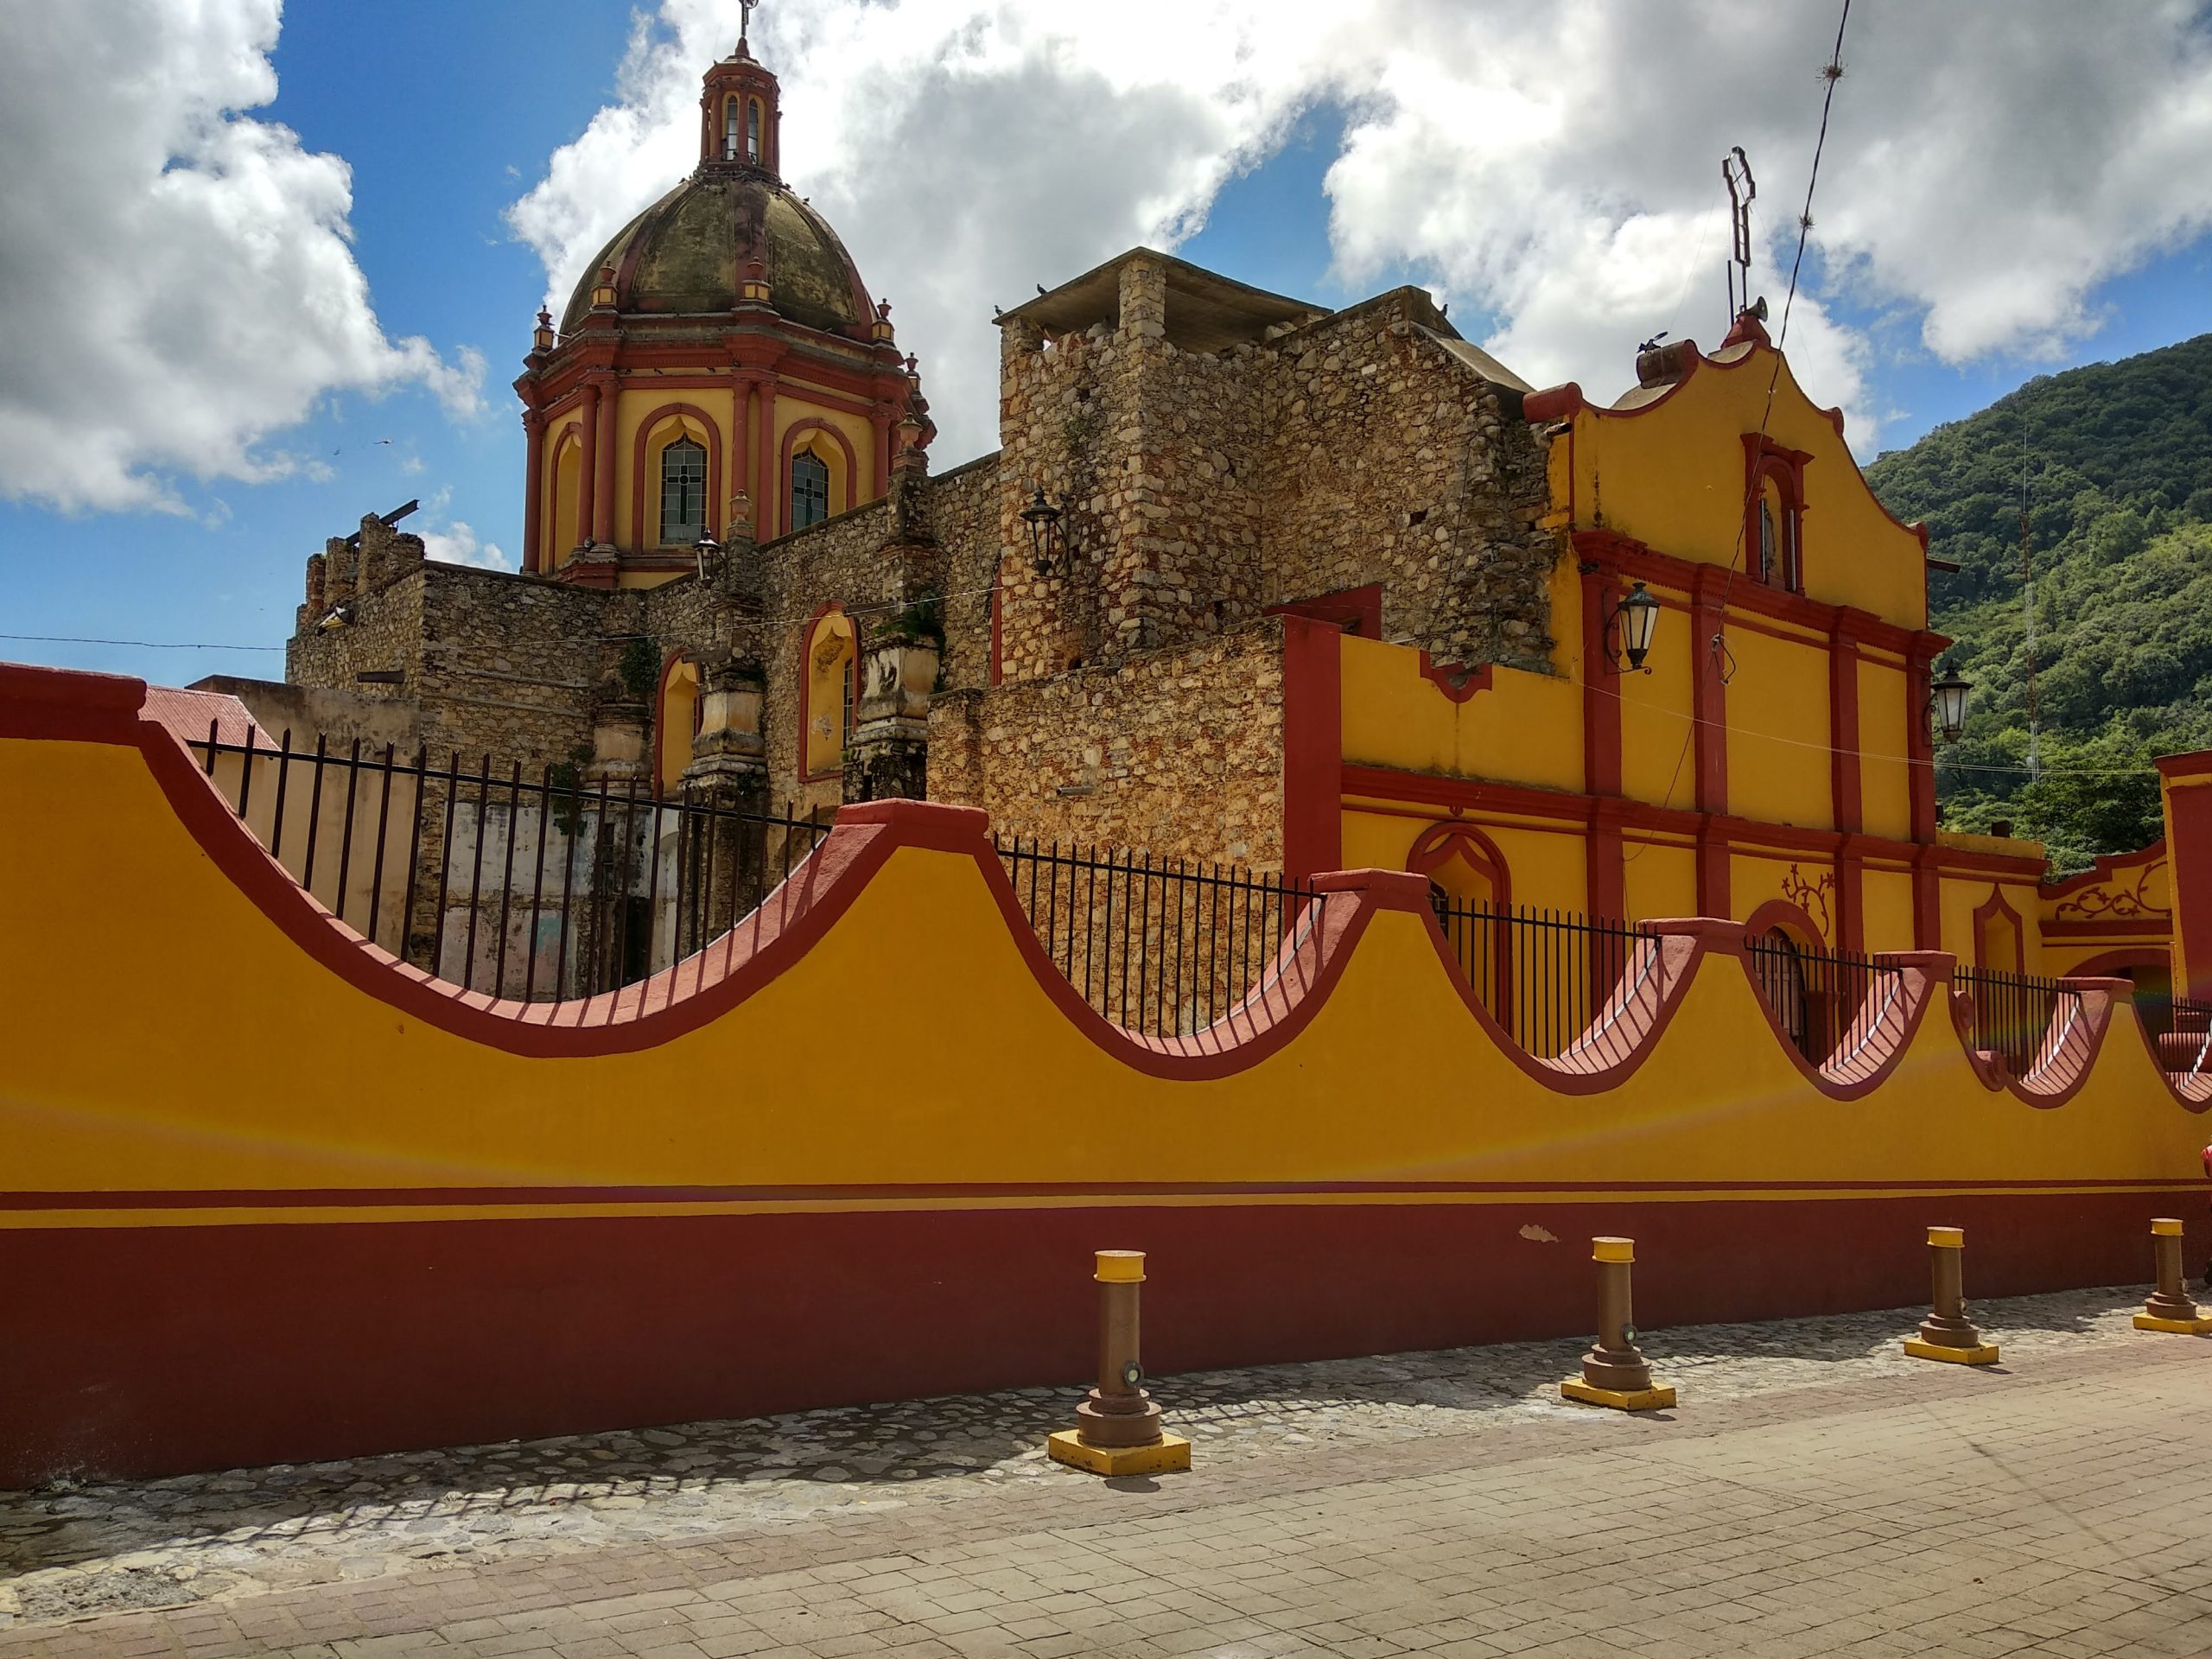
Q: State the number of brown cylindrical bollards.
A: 4